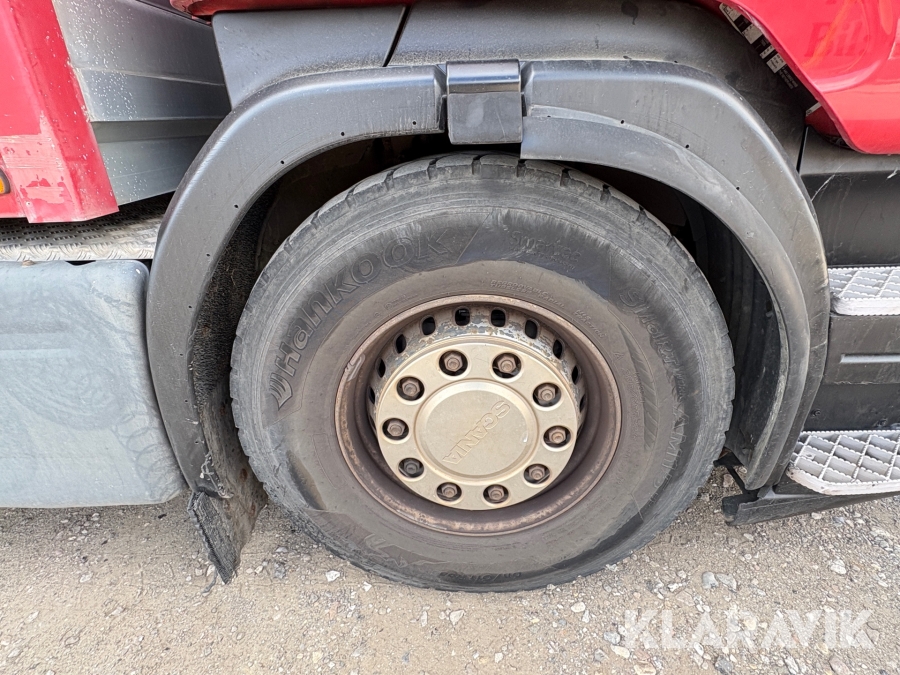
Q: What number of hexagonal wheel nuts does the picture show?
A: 10